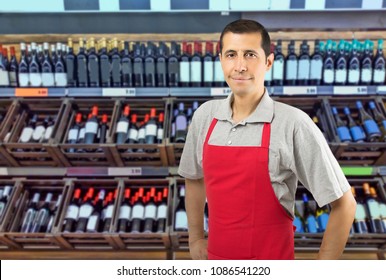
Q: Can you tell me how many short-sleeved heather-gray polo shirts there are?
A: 1